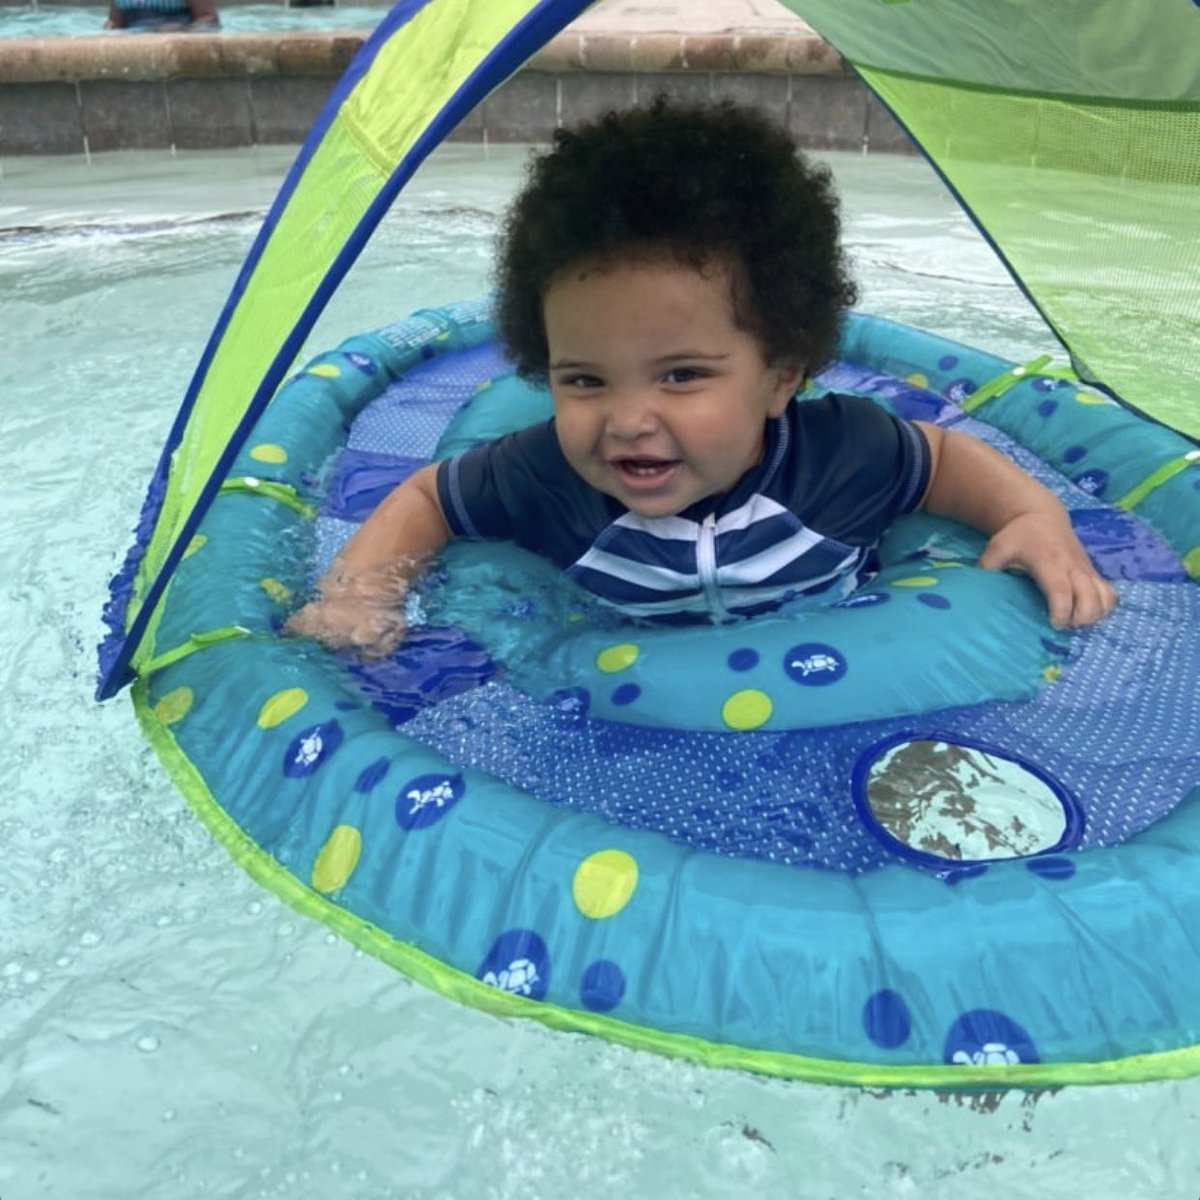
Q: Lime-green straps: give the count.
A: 4